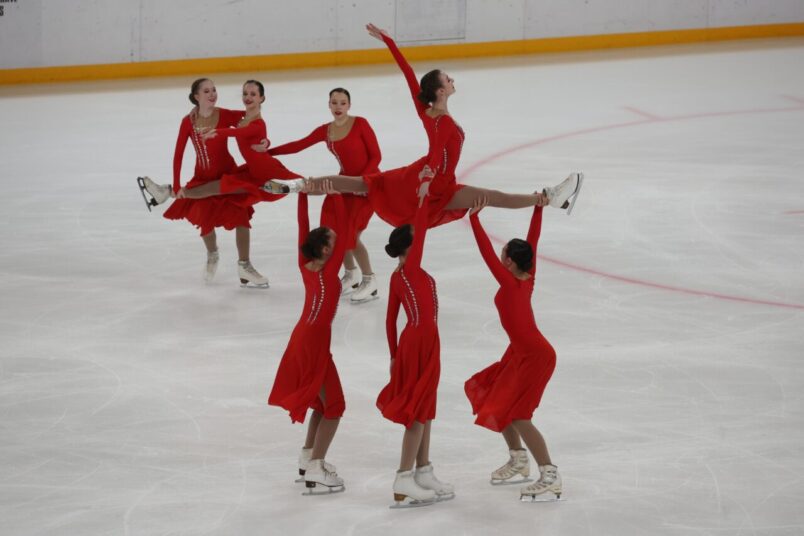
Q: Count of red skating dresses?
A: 7